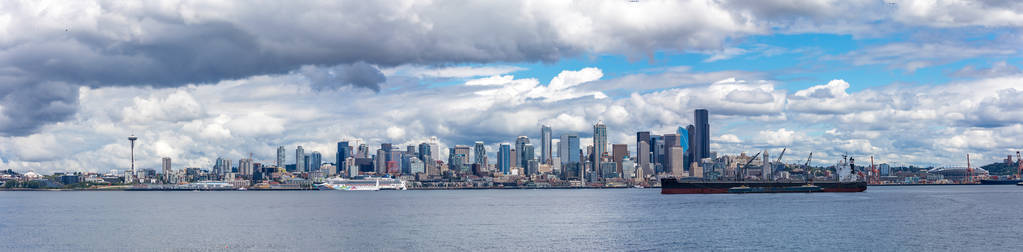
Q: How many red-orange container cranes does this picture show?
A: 3